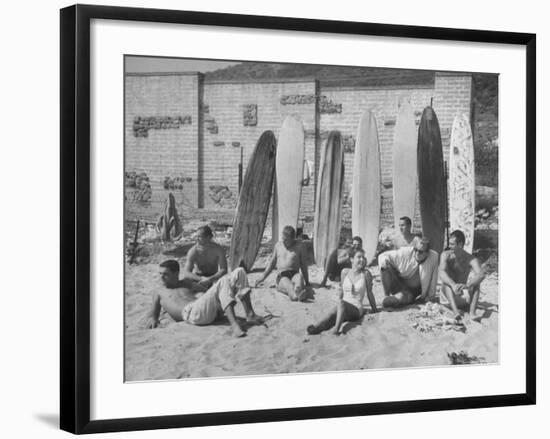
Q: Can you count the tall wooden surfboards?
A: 7